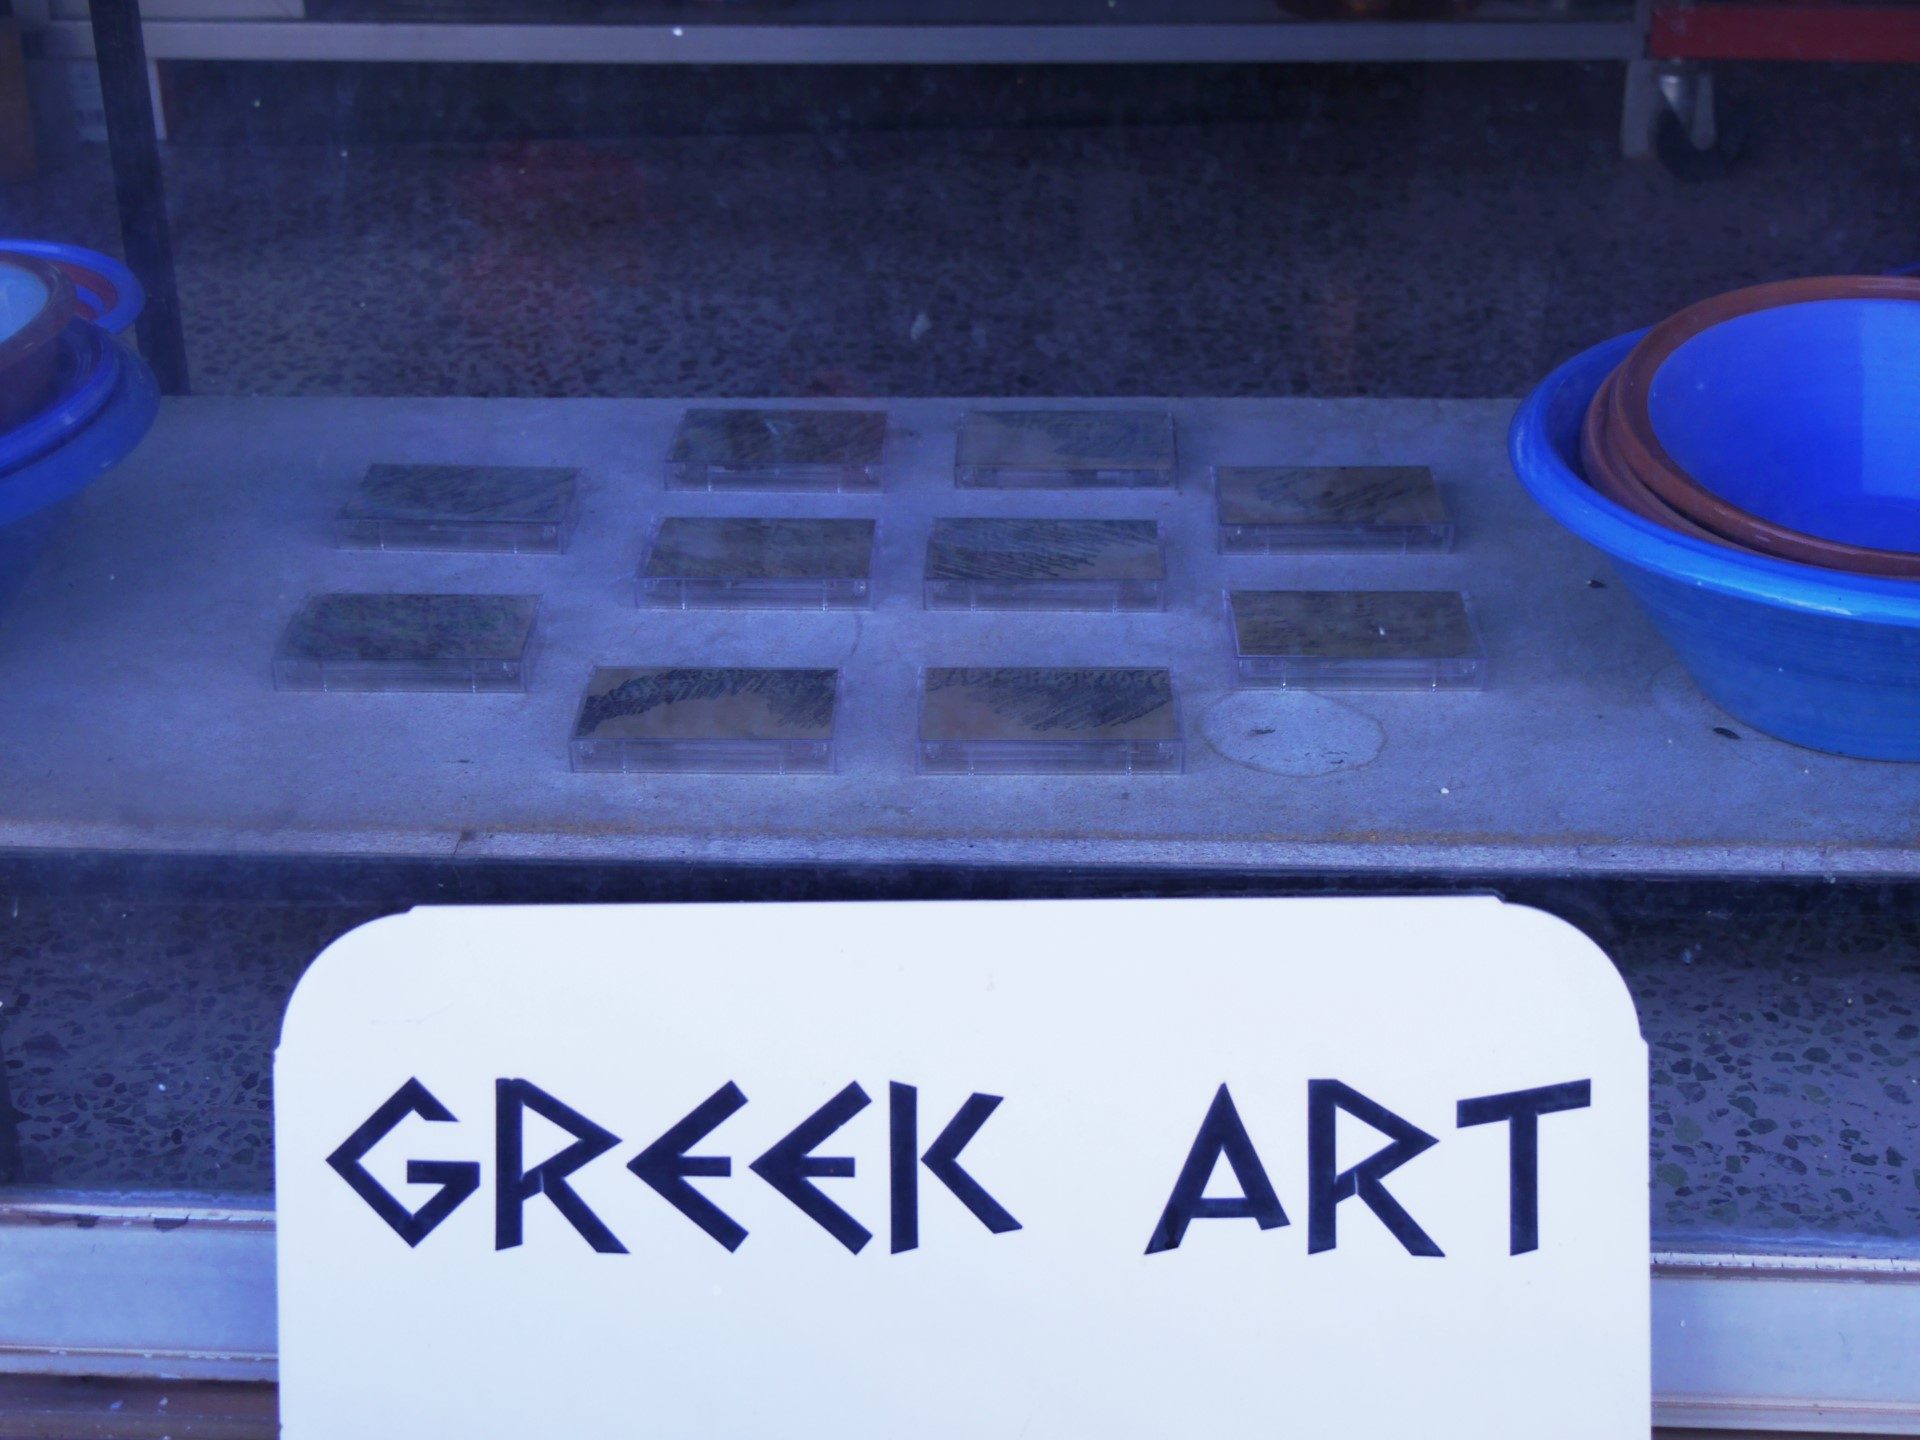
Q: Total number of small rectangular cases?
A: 10